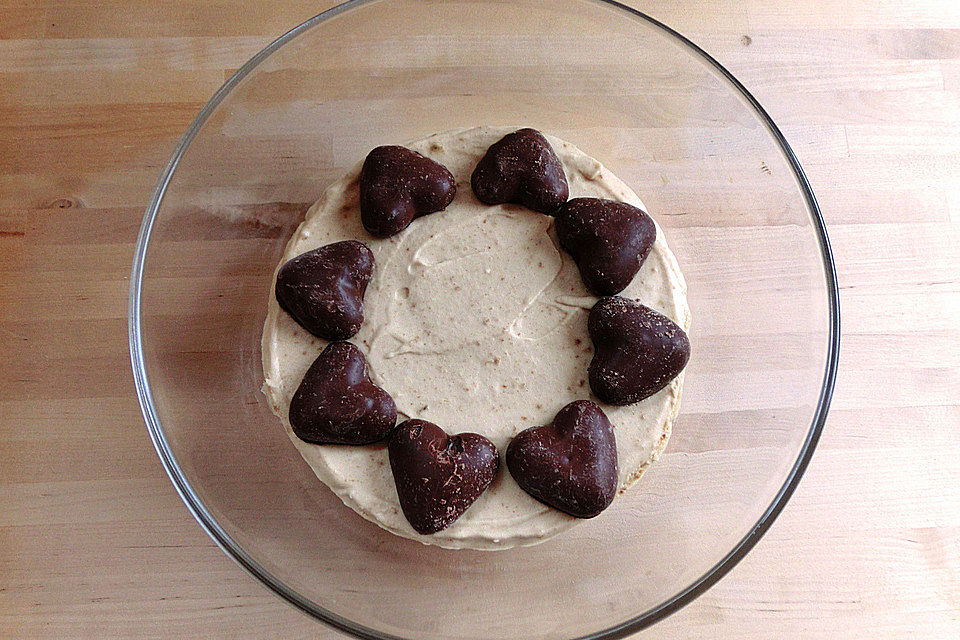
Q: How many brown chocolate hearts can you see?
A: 8